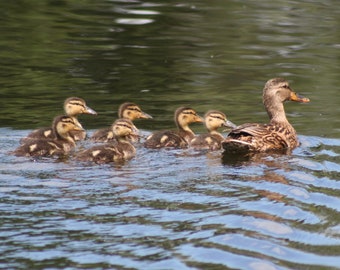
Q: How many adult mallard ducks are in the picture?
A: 1